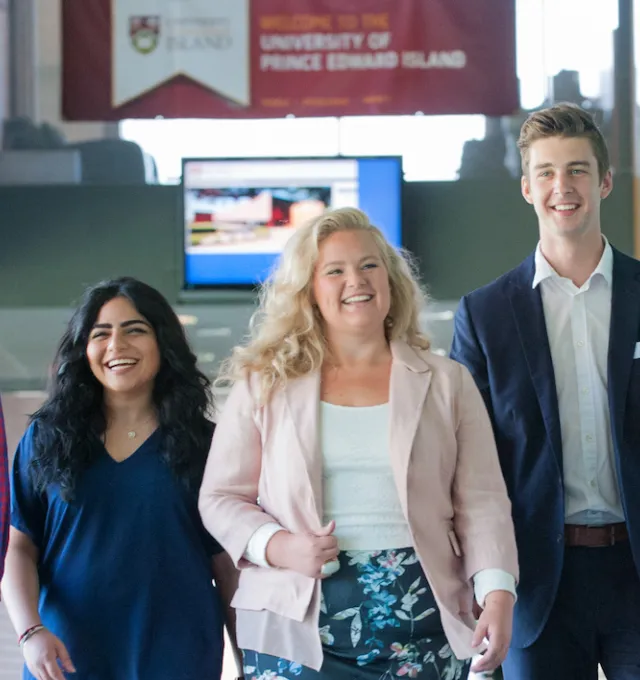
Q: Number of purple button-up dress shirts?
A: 0